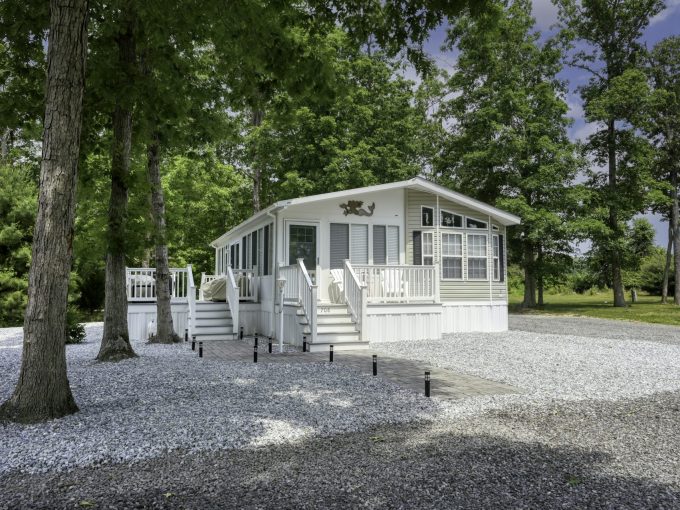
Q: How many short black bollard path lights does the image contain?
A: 11